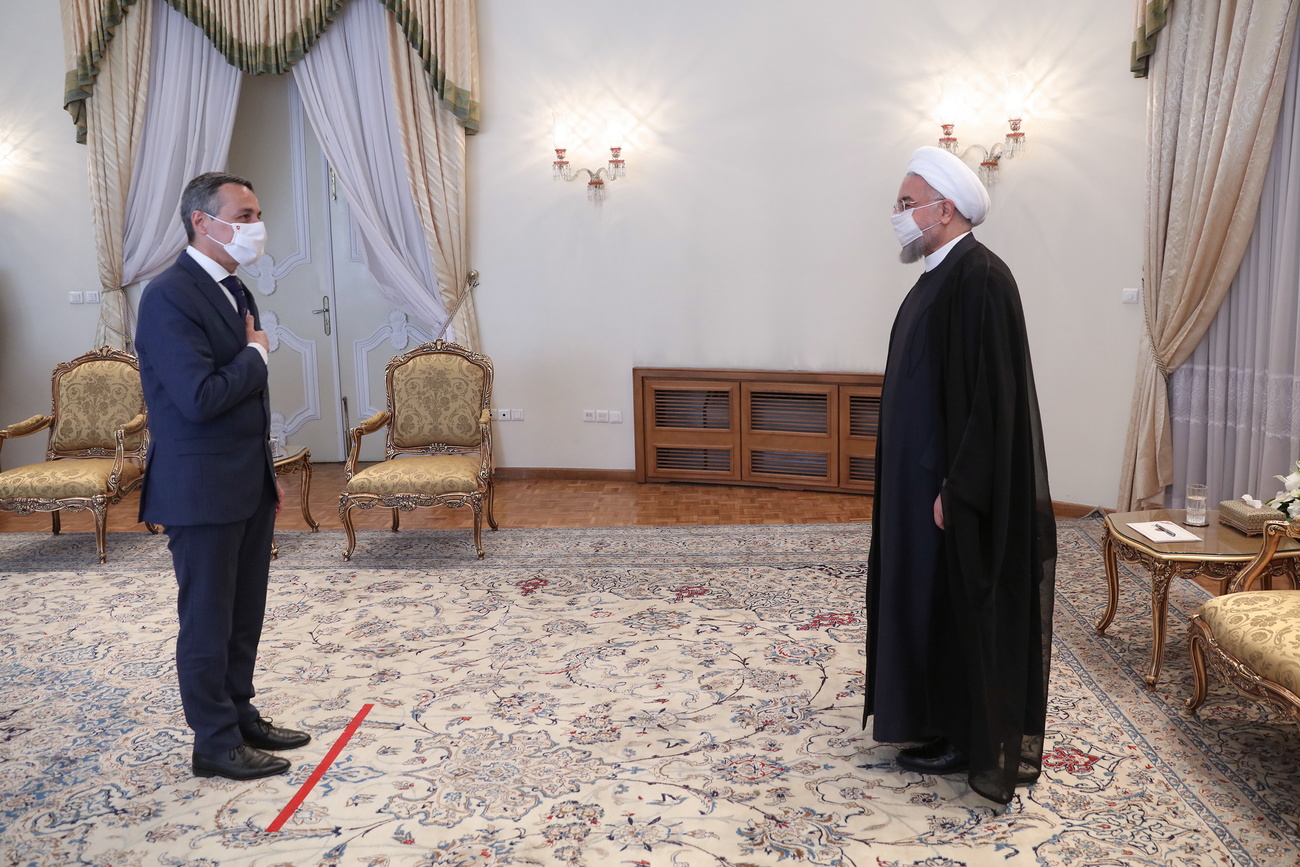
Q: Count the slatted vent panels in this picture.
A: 6